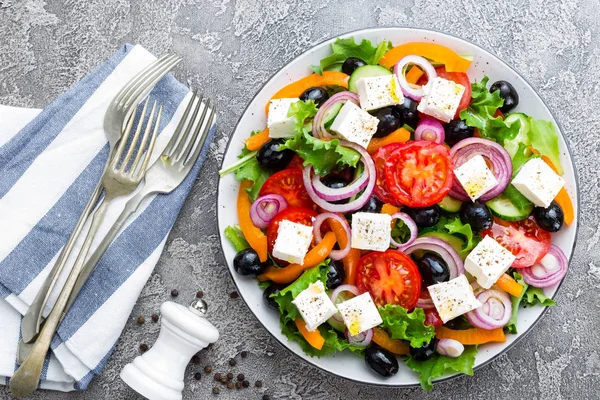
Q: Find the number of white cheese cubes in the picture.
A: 12